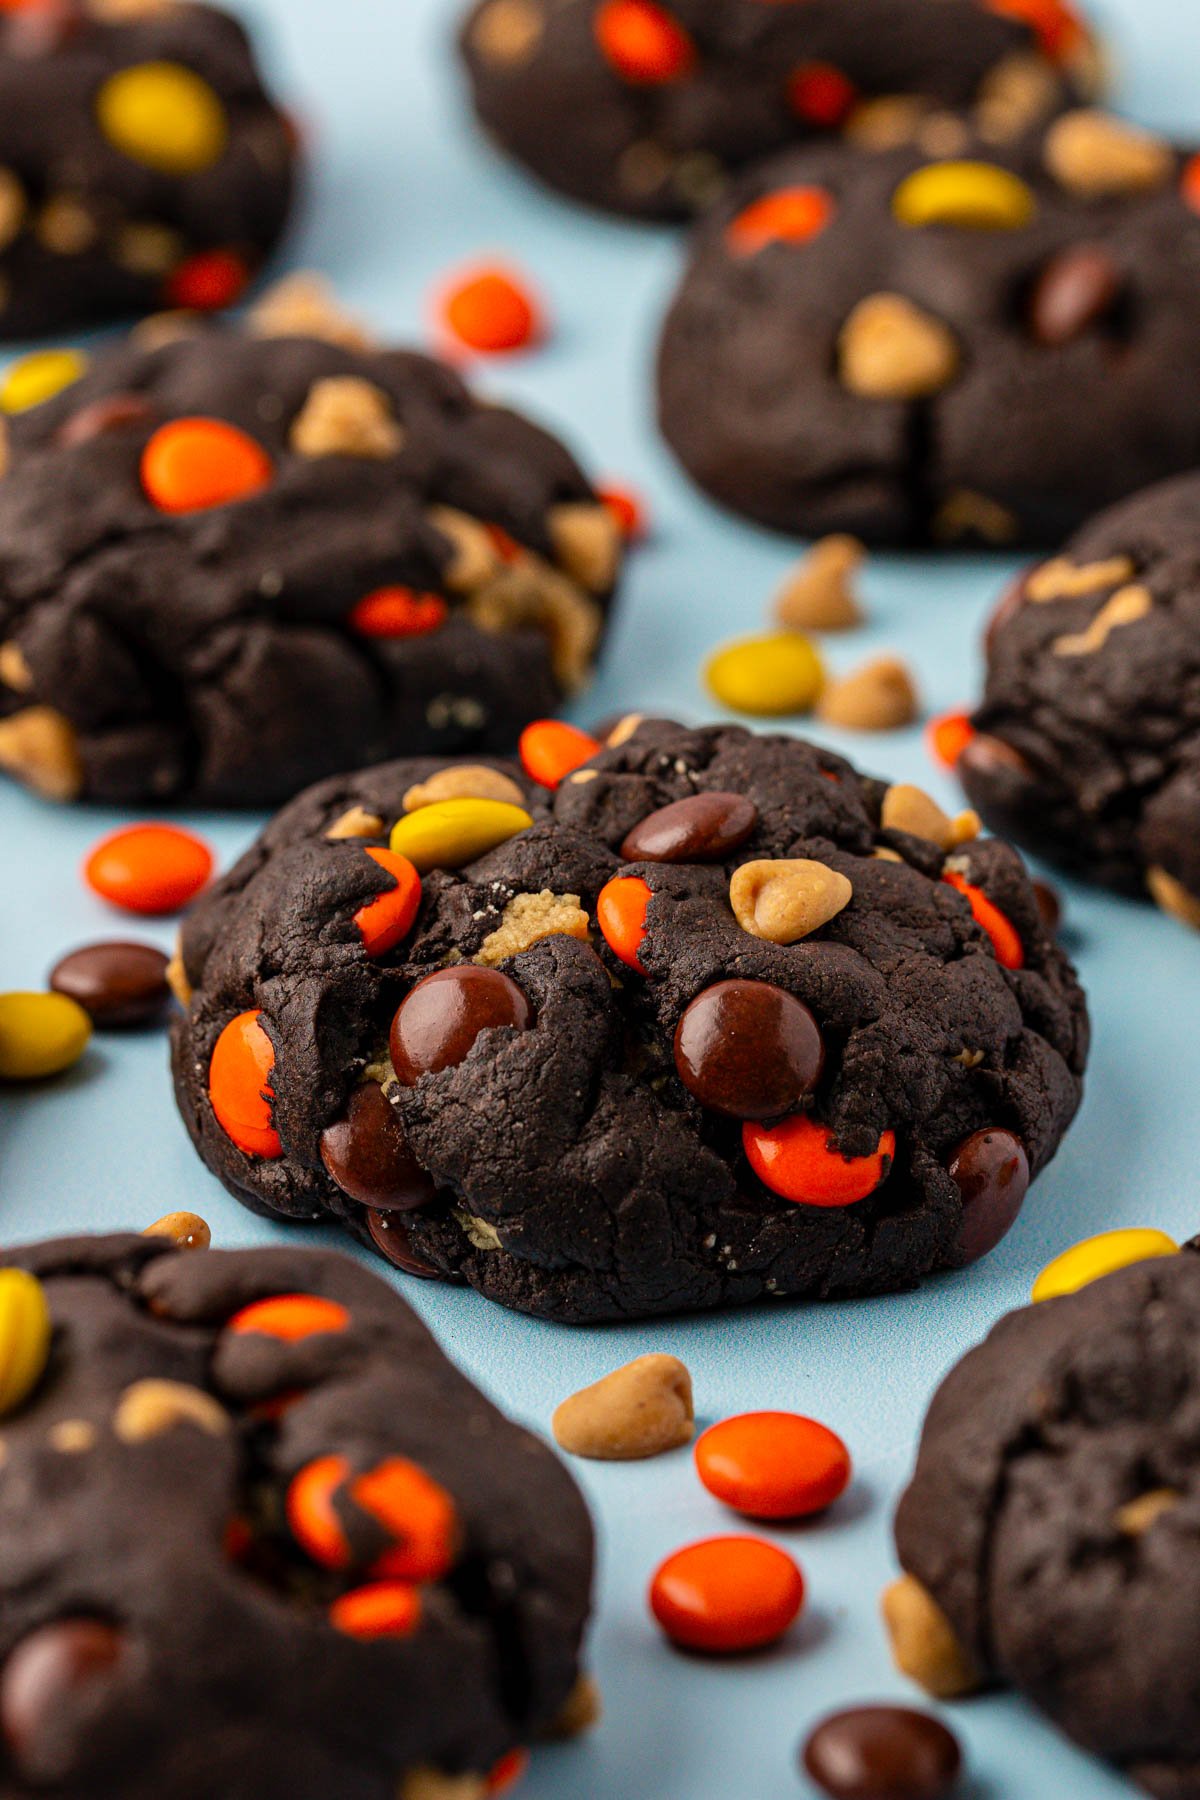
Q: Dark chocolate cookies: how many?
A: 8